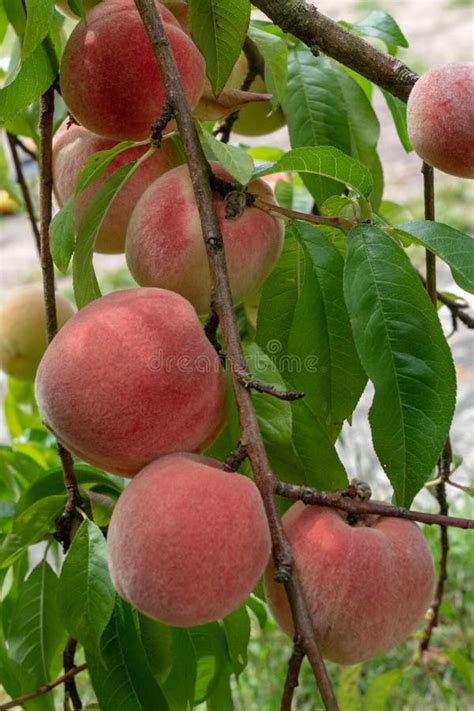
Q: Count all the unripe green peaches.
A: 2